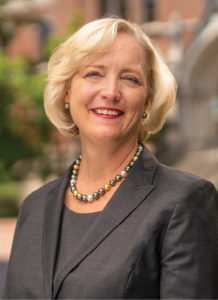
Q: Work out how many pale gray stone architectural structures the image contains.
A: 1